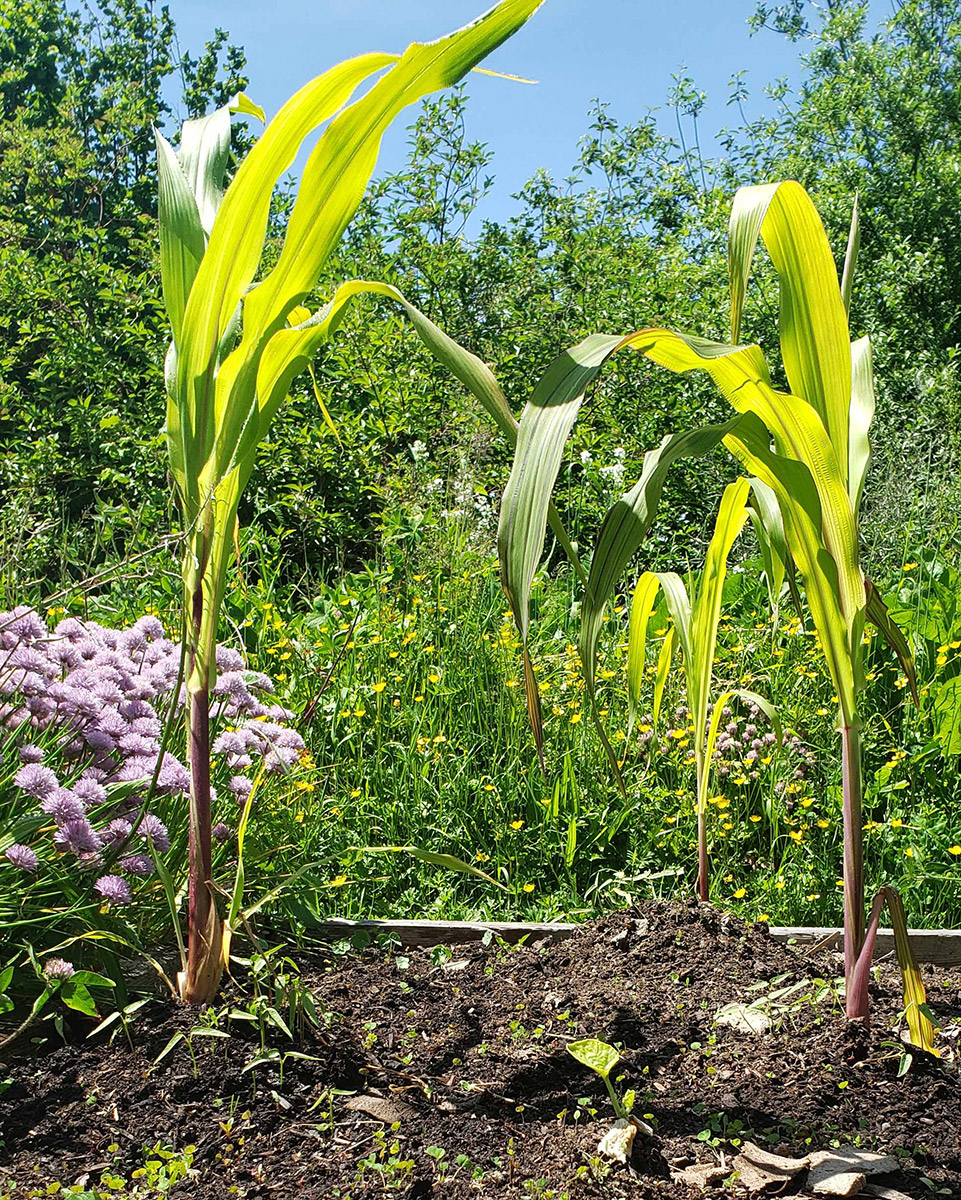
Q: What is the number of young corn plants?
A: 3